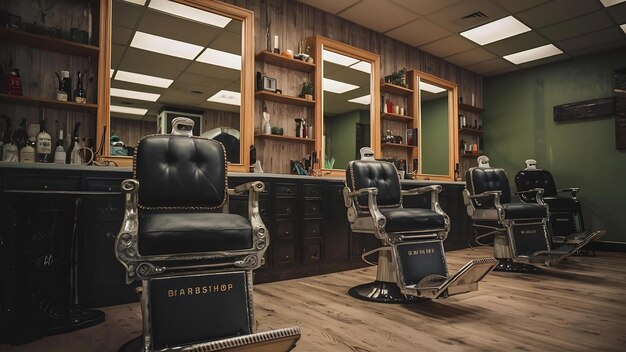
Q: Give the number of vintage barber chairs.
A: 4